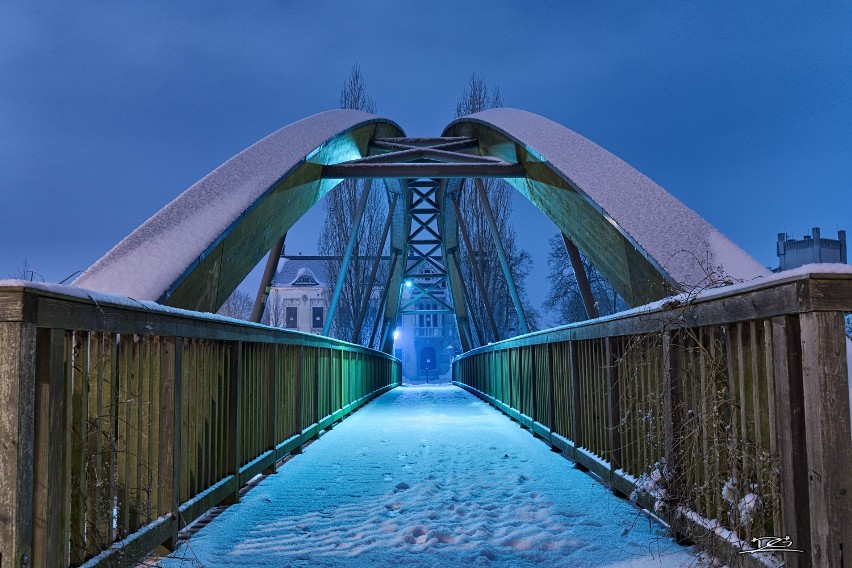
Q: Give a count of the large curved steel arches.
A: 2